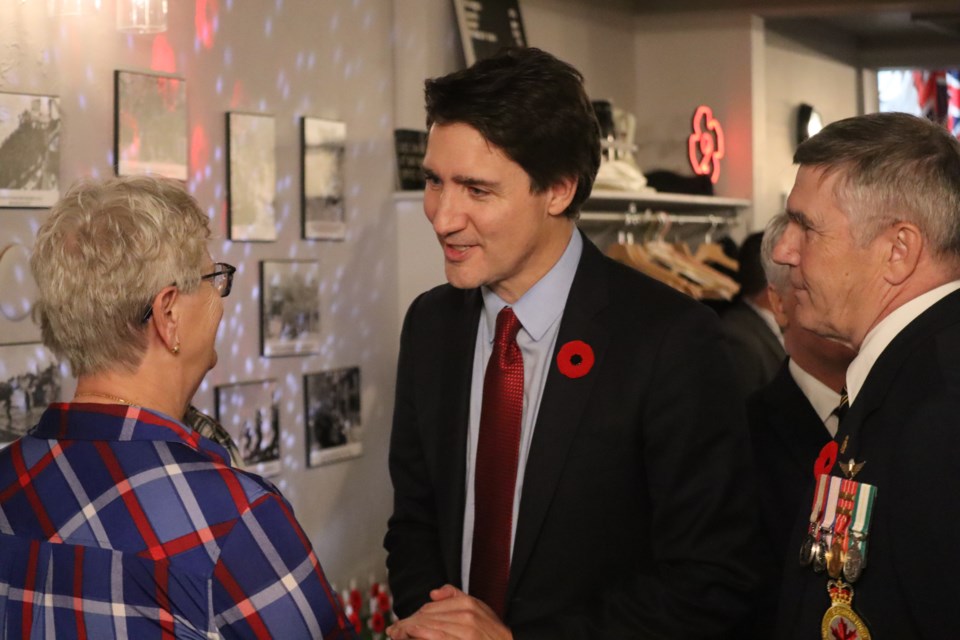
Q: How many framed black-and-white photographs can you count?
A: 8